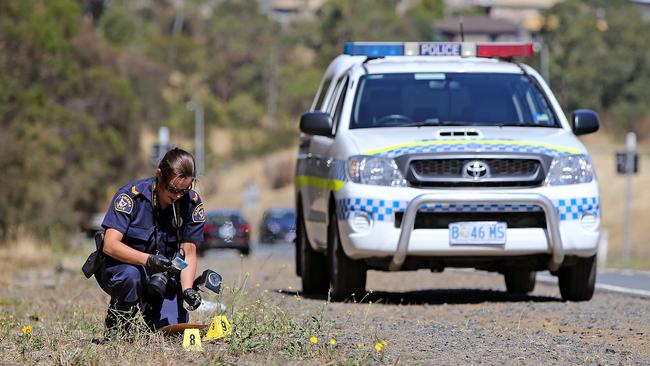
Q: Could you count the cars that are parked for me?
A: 1